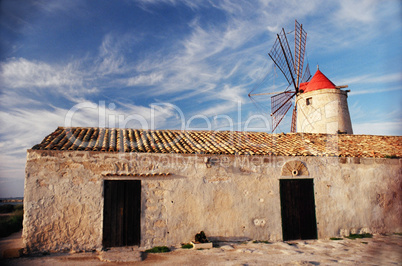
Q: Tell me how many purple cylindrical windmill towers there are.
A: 0